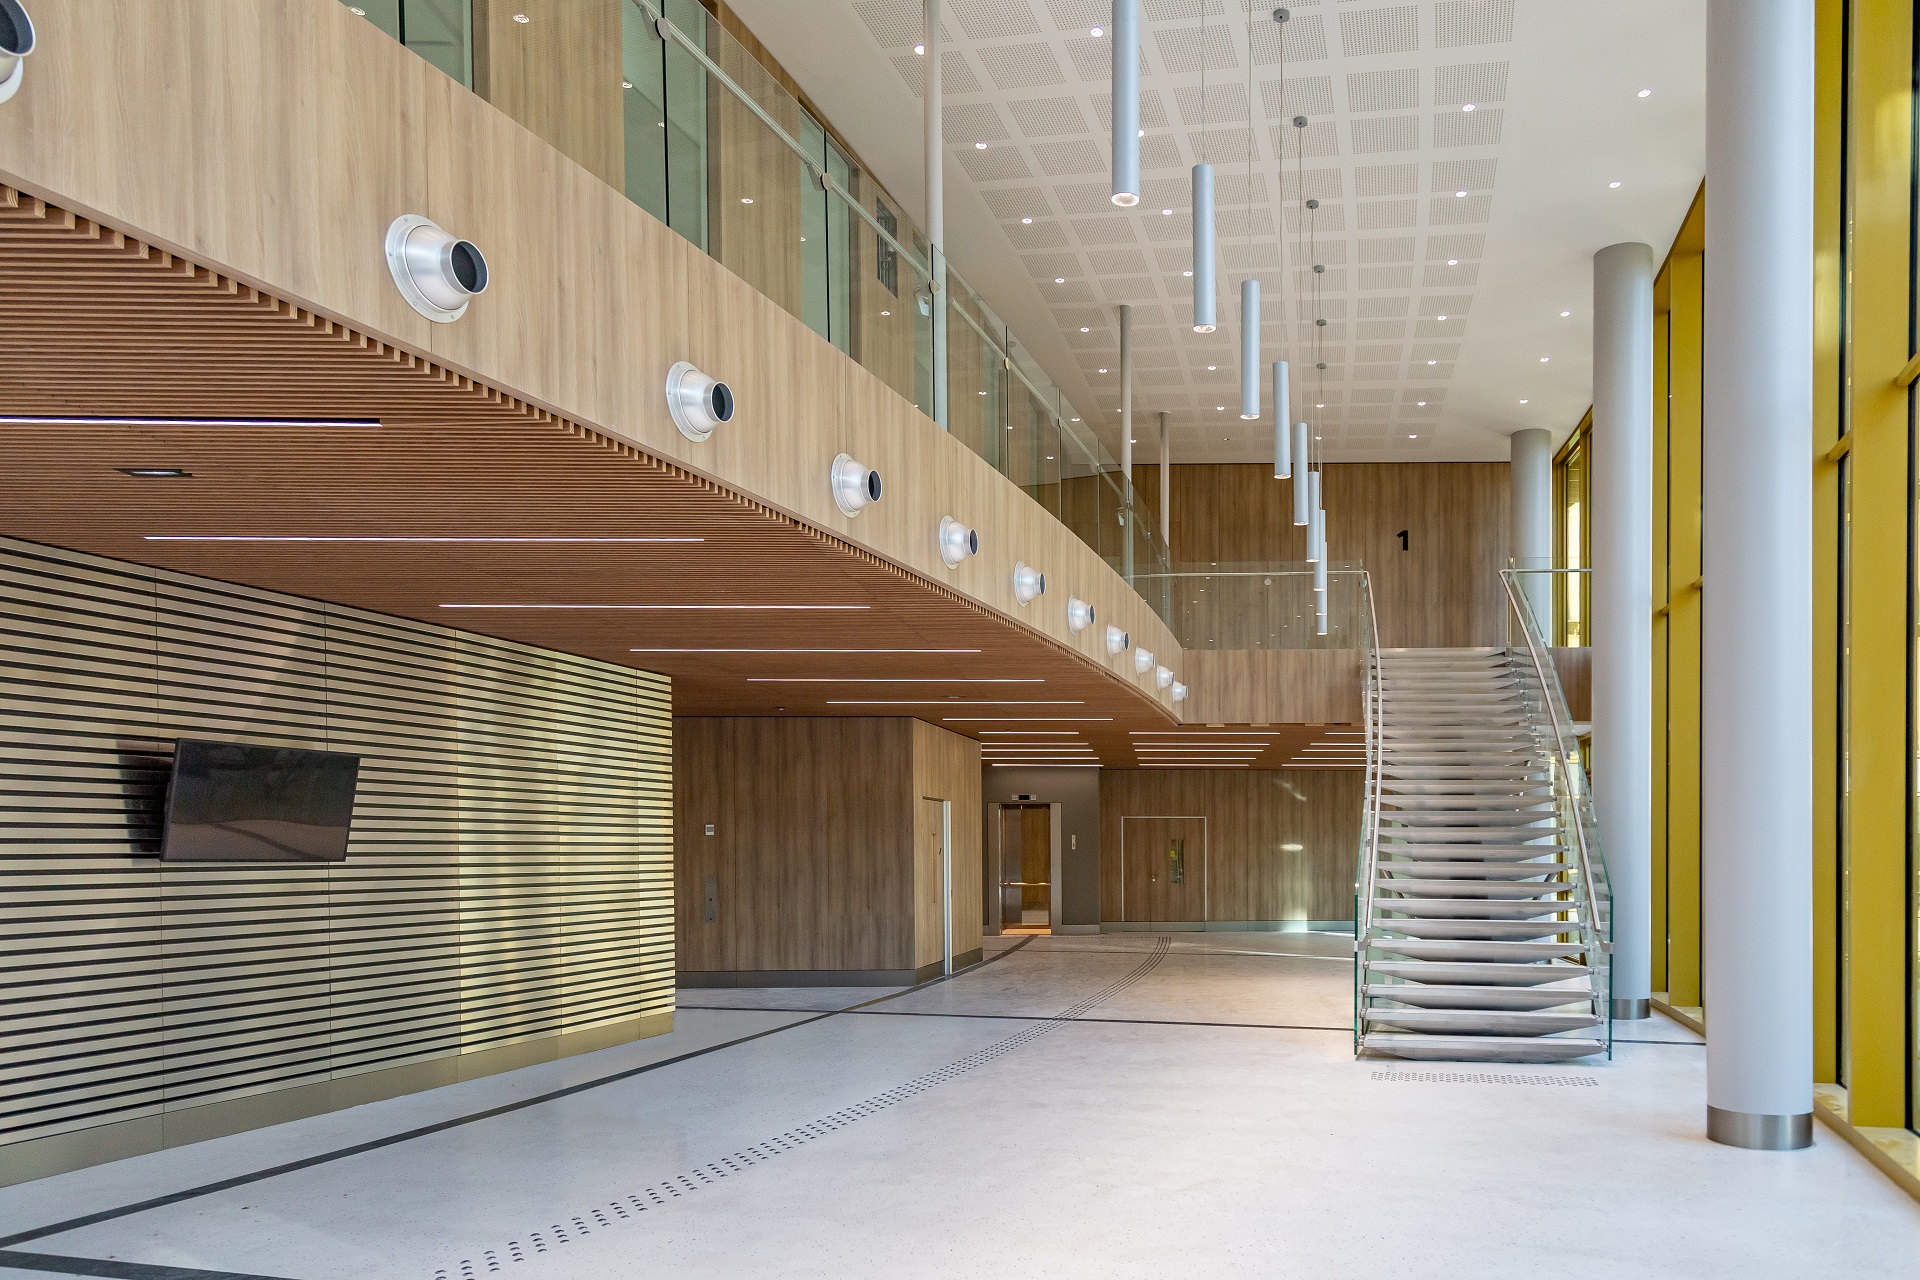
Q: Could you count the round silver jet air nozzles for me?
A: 11